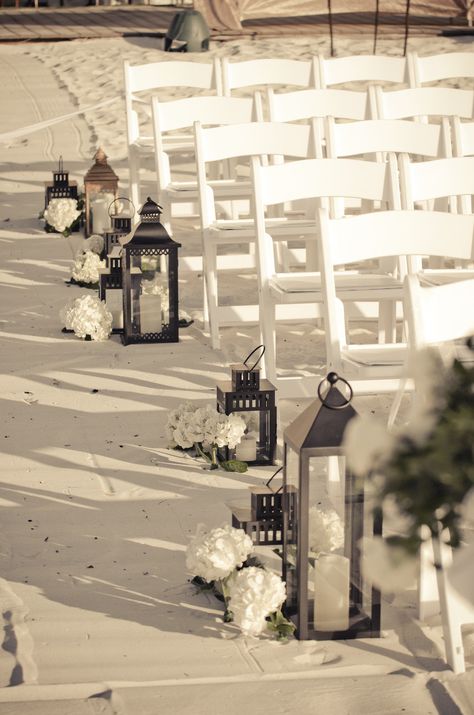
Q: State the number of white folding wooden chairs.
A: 14